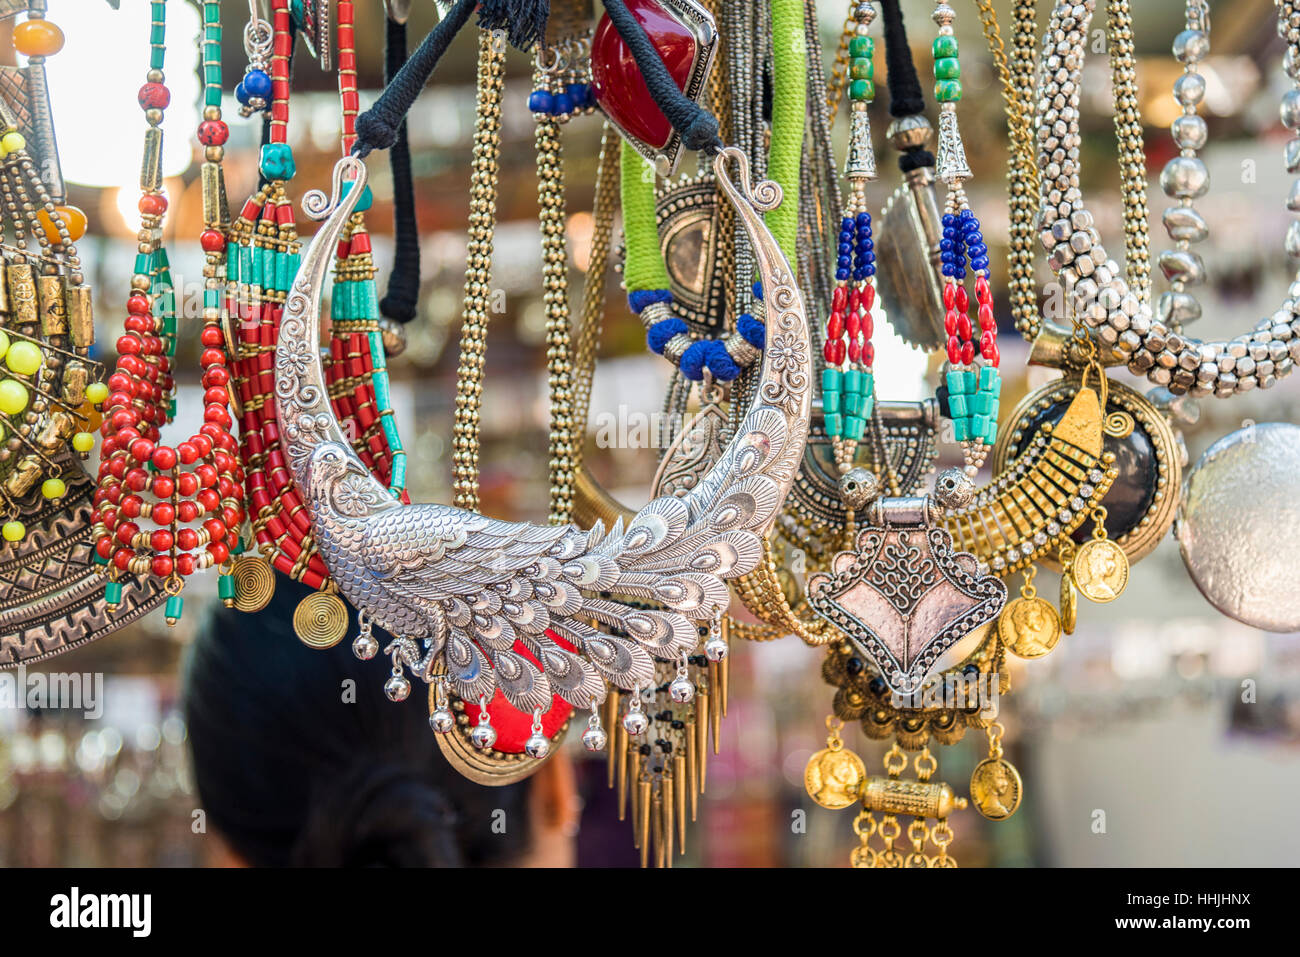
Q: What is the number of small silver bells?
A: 9